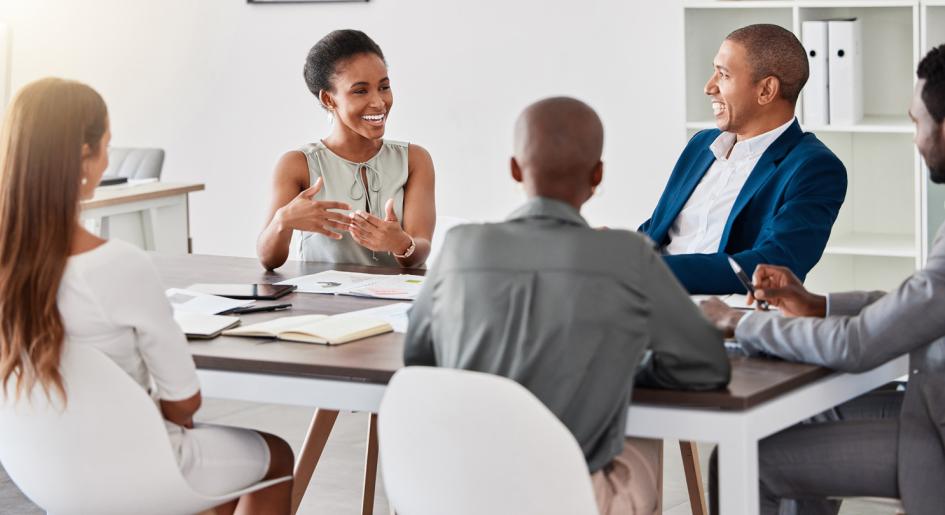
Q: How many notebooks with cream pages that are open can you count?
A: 1